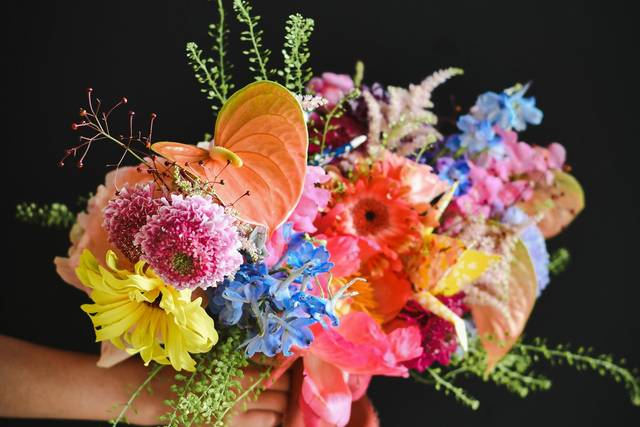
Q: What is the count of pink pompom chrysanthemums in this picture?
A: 2